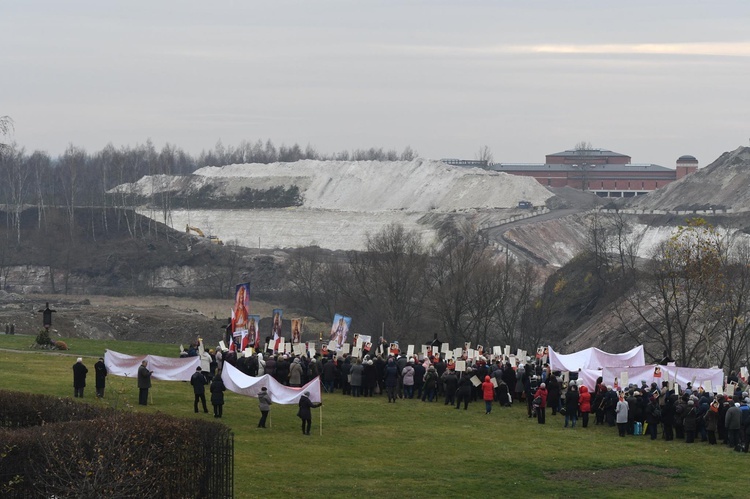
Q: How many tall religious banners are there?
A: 5